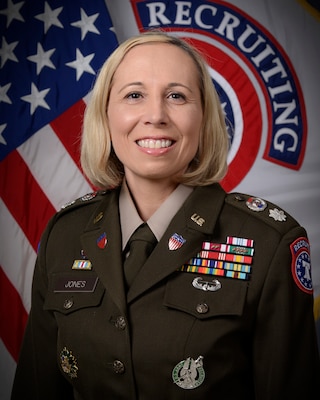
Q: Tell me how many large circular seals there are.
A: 1